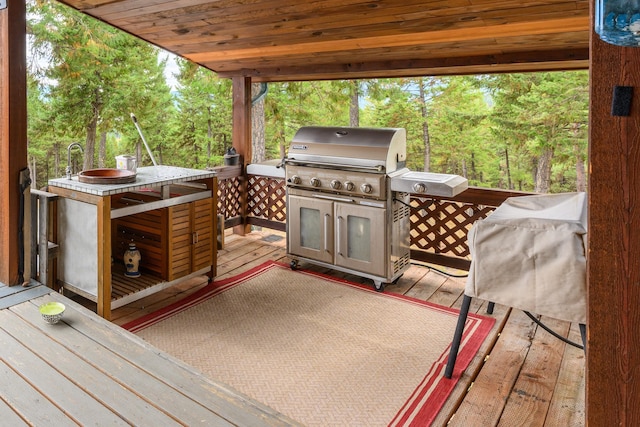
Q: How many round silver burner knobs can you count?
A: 6